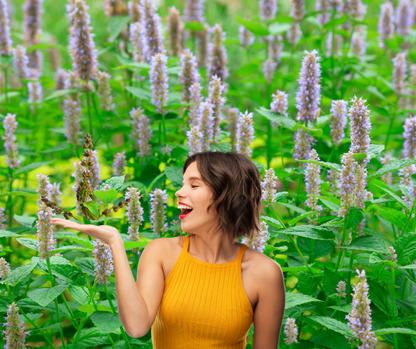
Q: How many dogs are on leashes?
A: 0